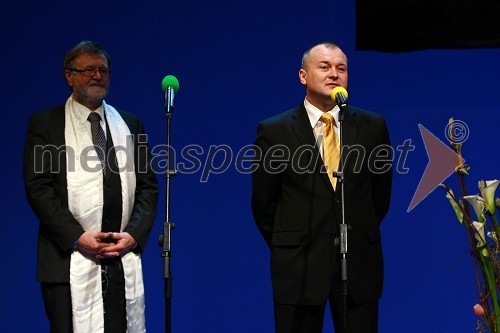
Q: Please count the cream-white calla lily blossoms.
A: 4